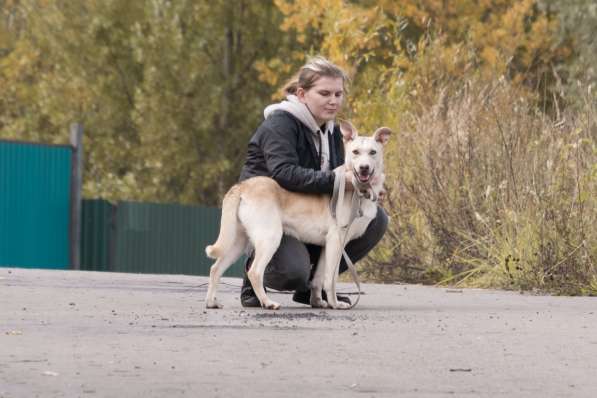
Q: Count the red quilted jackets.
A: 0